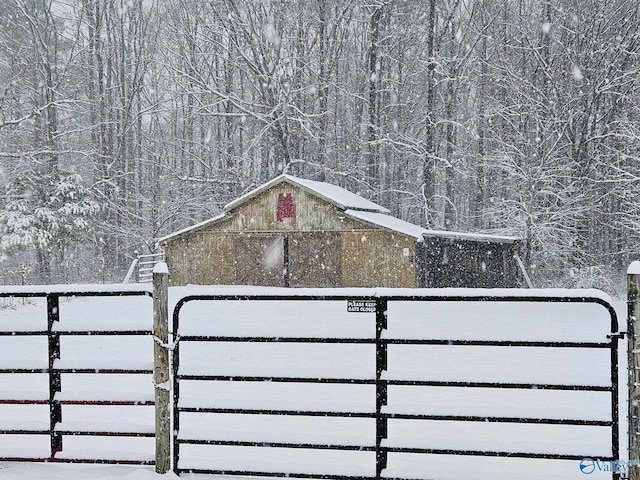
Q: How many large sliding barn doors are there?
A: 2